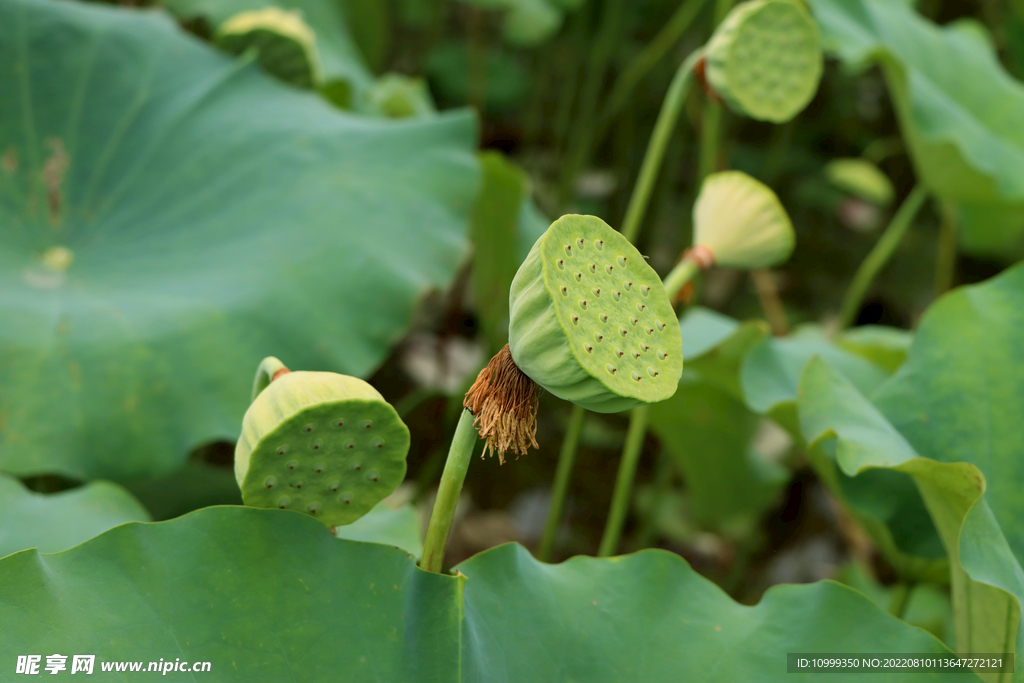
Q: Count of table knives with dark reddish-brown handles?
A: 0